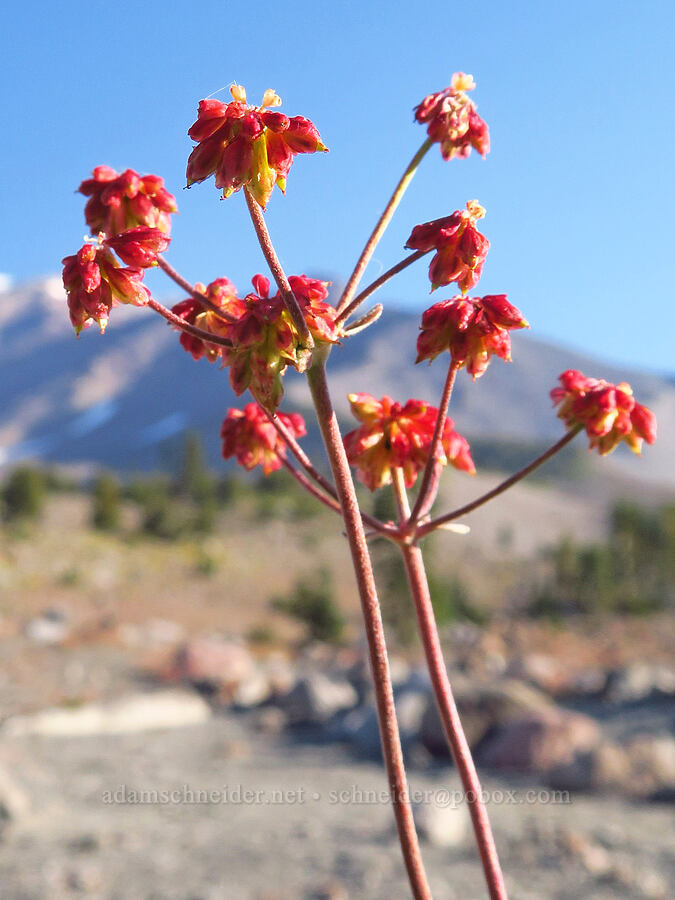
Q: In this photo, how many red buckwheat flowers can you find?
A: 11